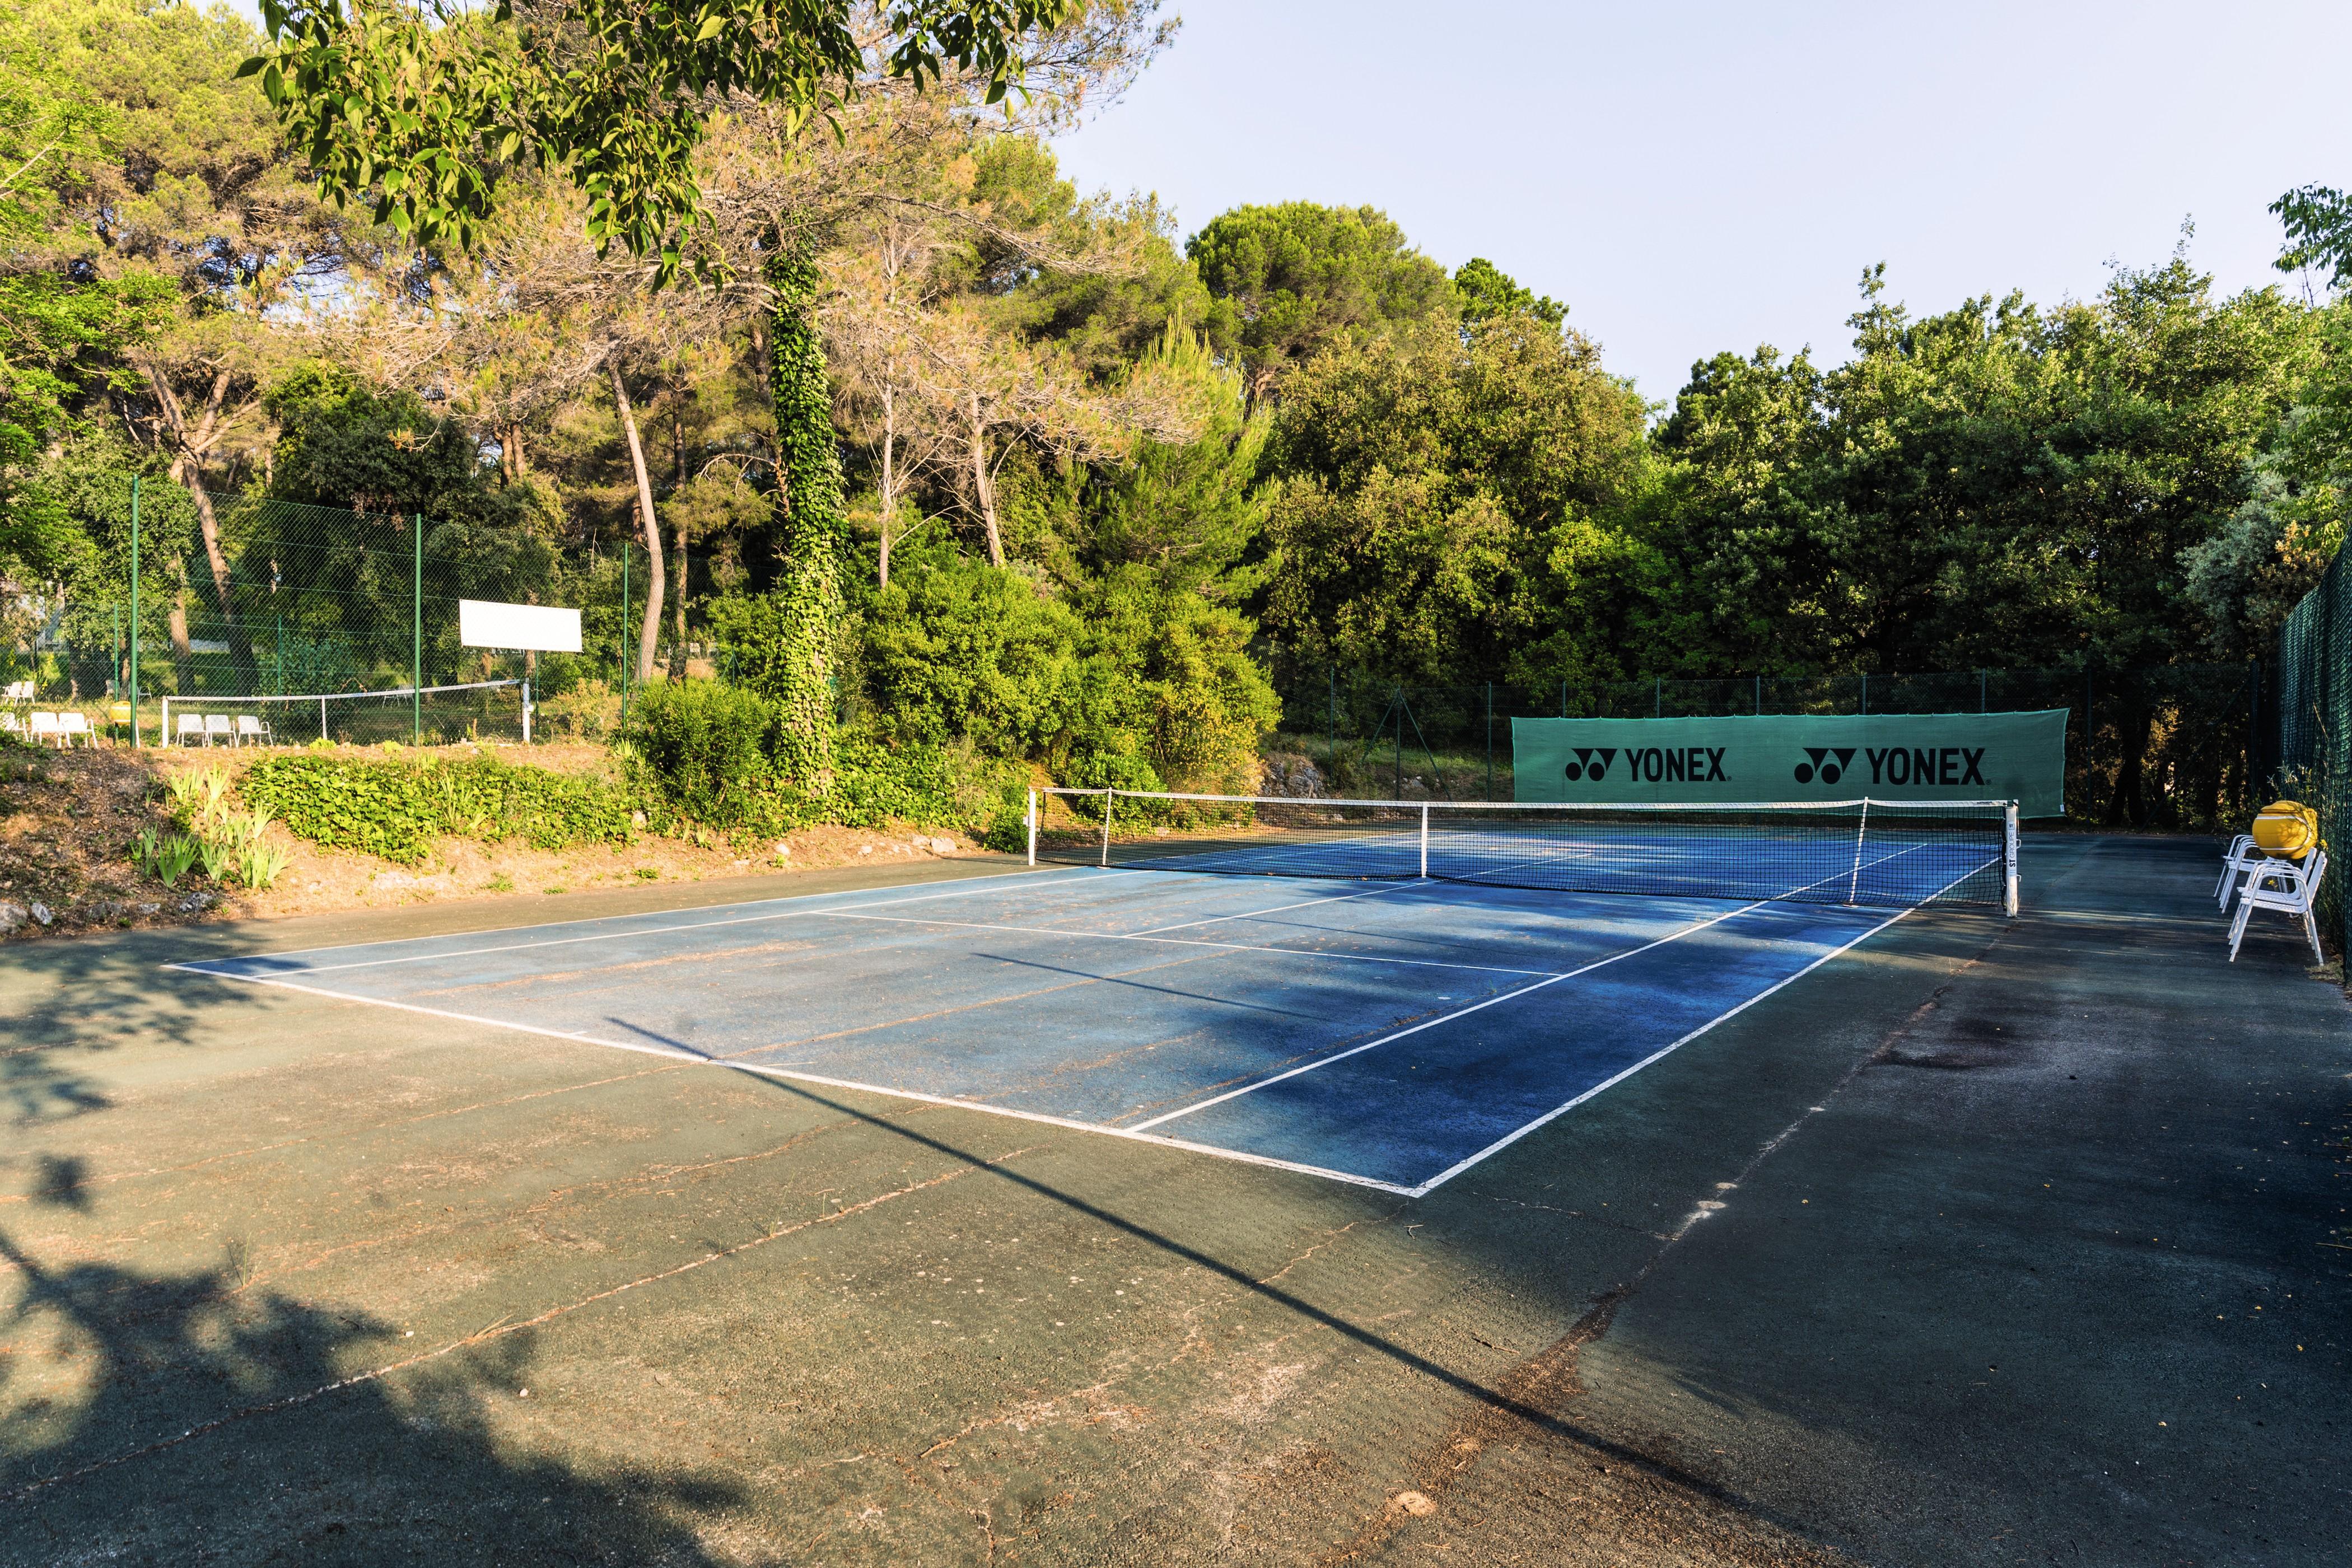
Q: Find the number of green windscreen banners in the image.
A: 1